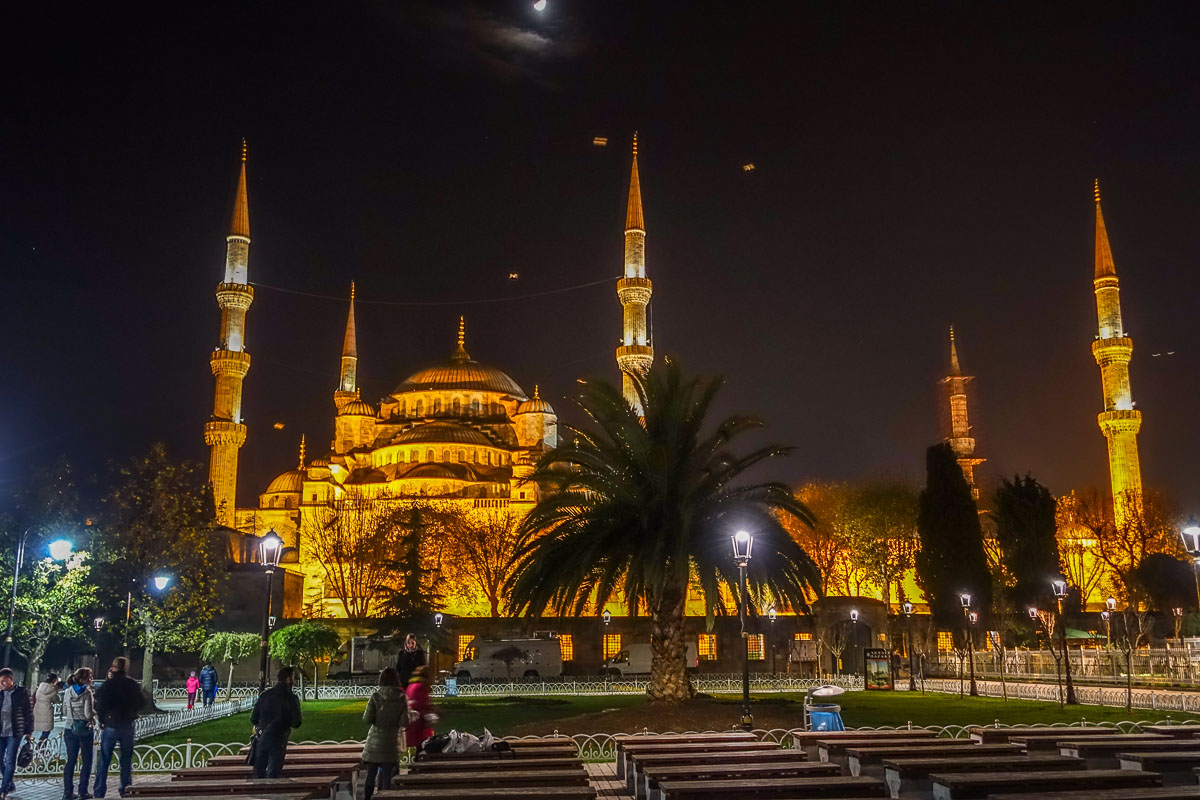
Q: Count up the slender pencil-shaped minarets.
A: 5